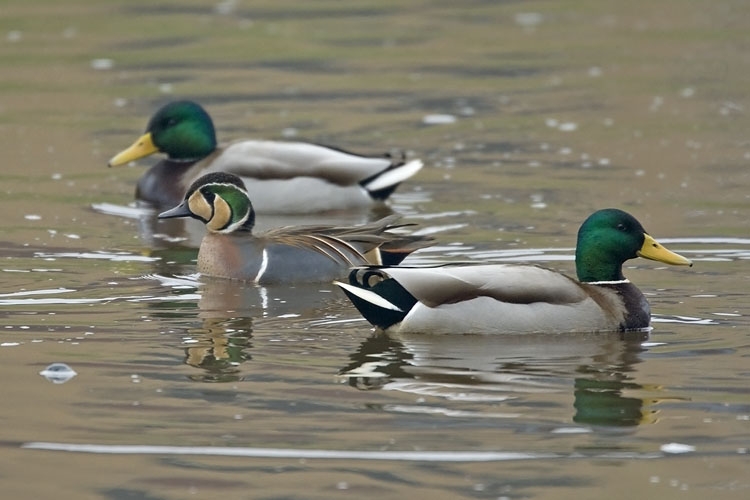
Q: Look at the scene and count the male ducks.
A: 3